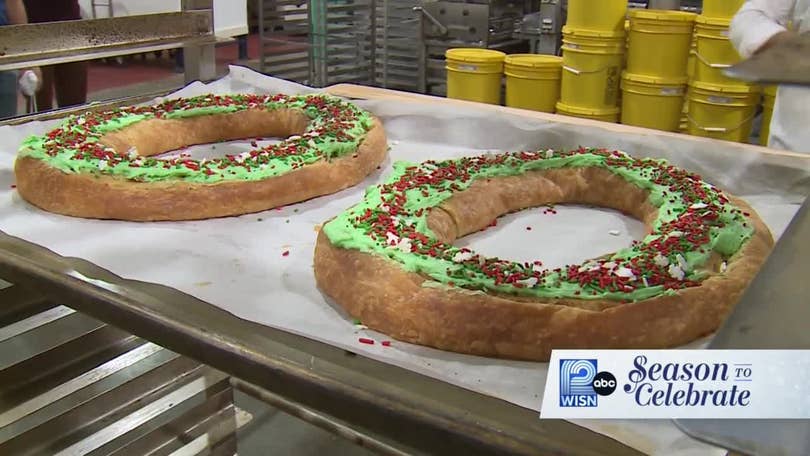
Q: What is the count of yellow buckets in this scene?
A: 11